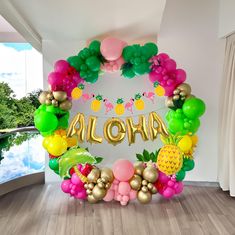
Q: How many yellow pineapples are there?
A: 6